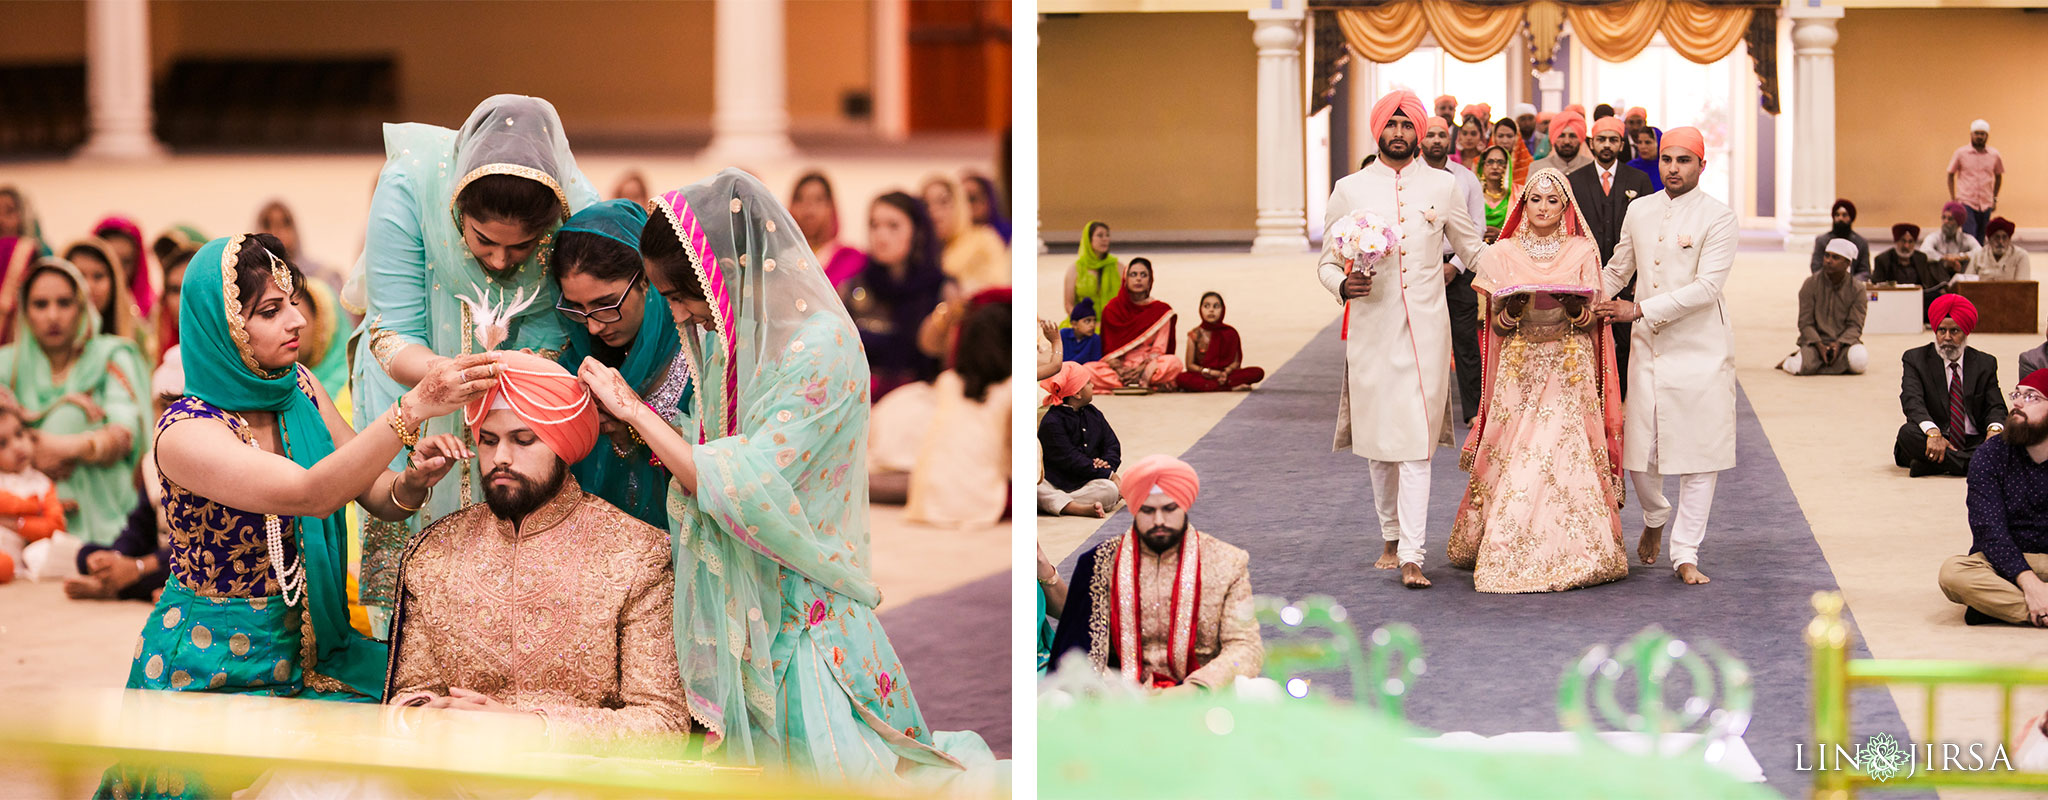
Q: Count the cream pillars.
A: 4